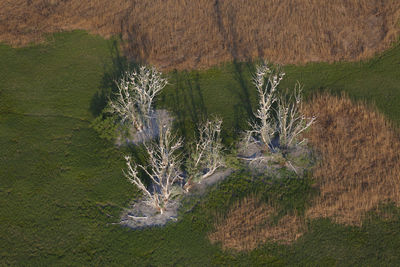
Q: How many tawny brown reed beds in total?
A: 3